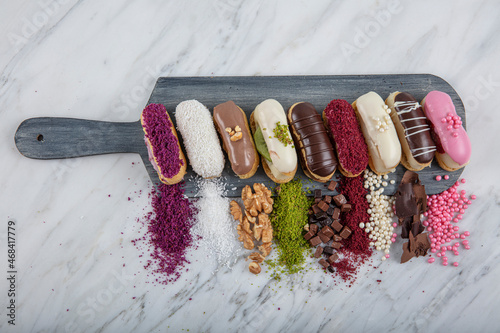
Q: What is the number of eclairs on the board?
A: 9